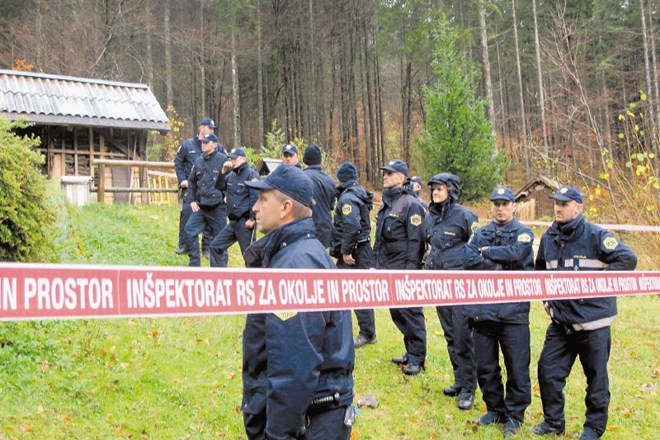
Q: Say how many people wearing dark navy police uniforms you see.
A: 12